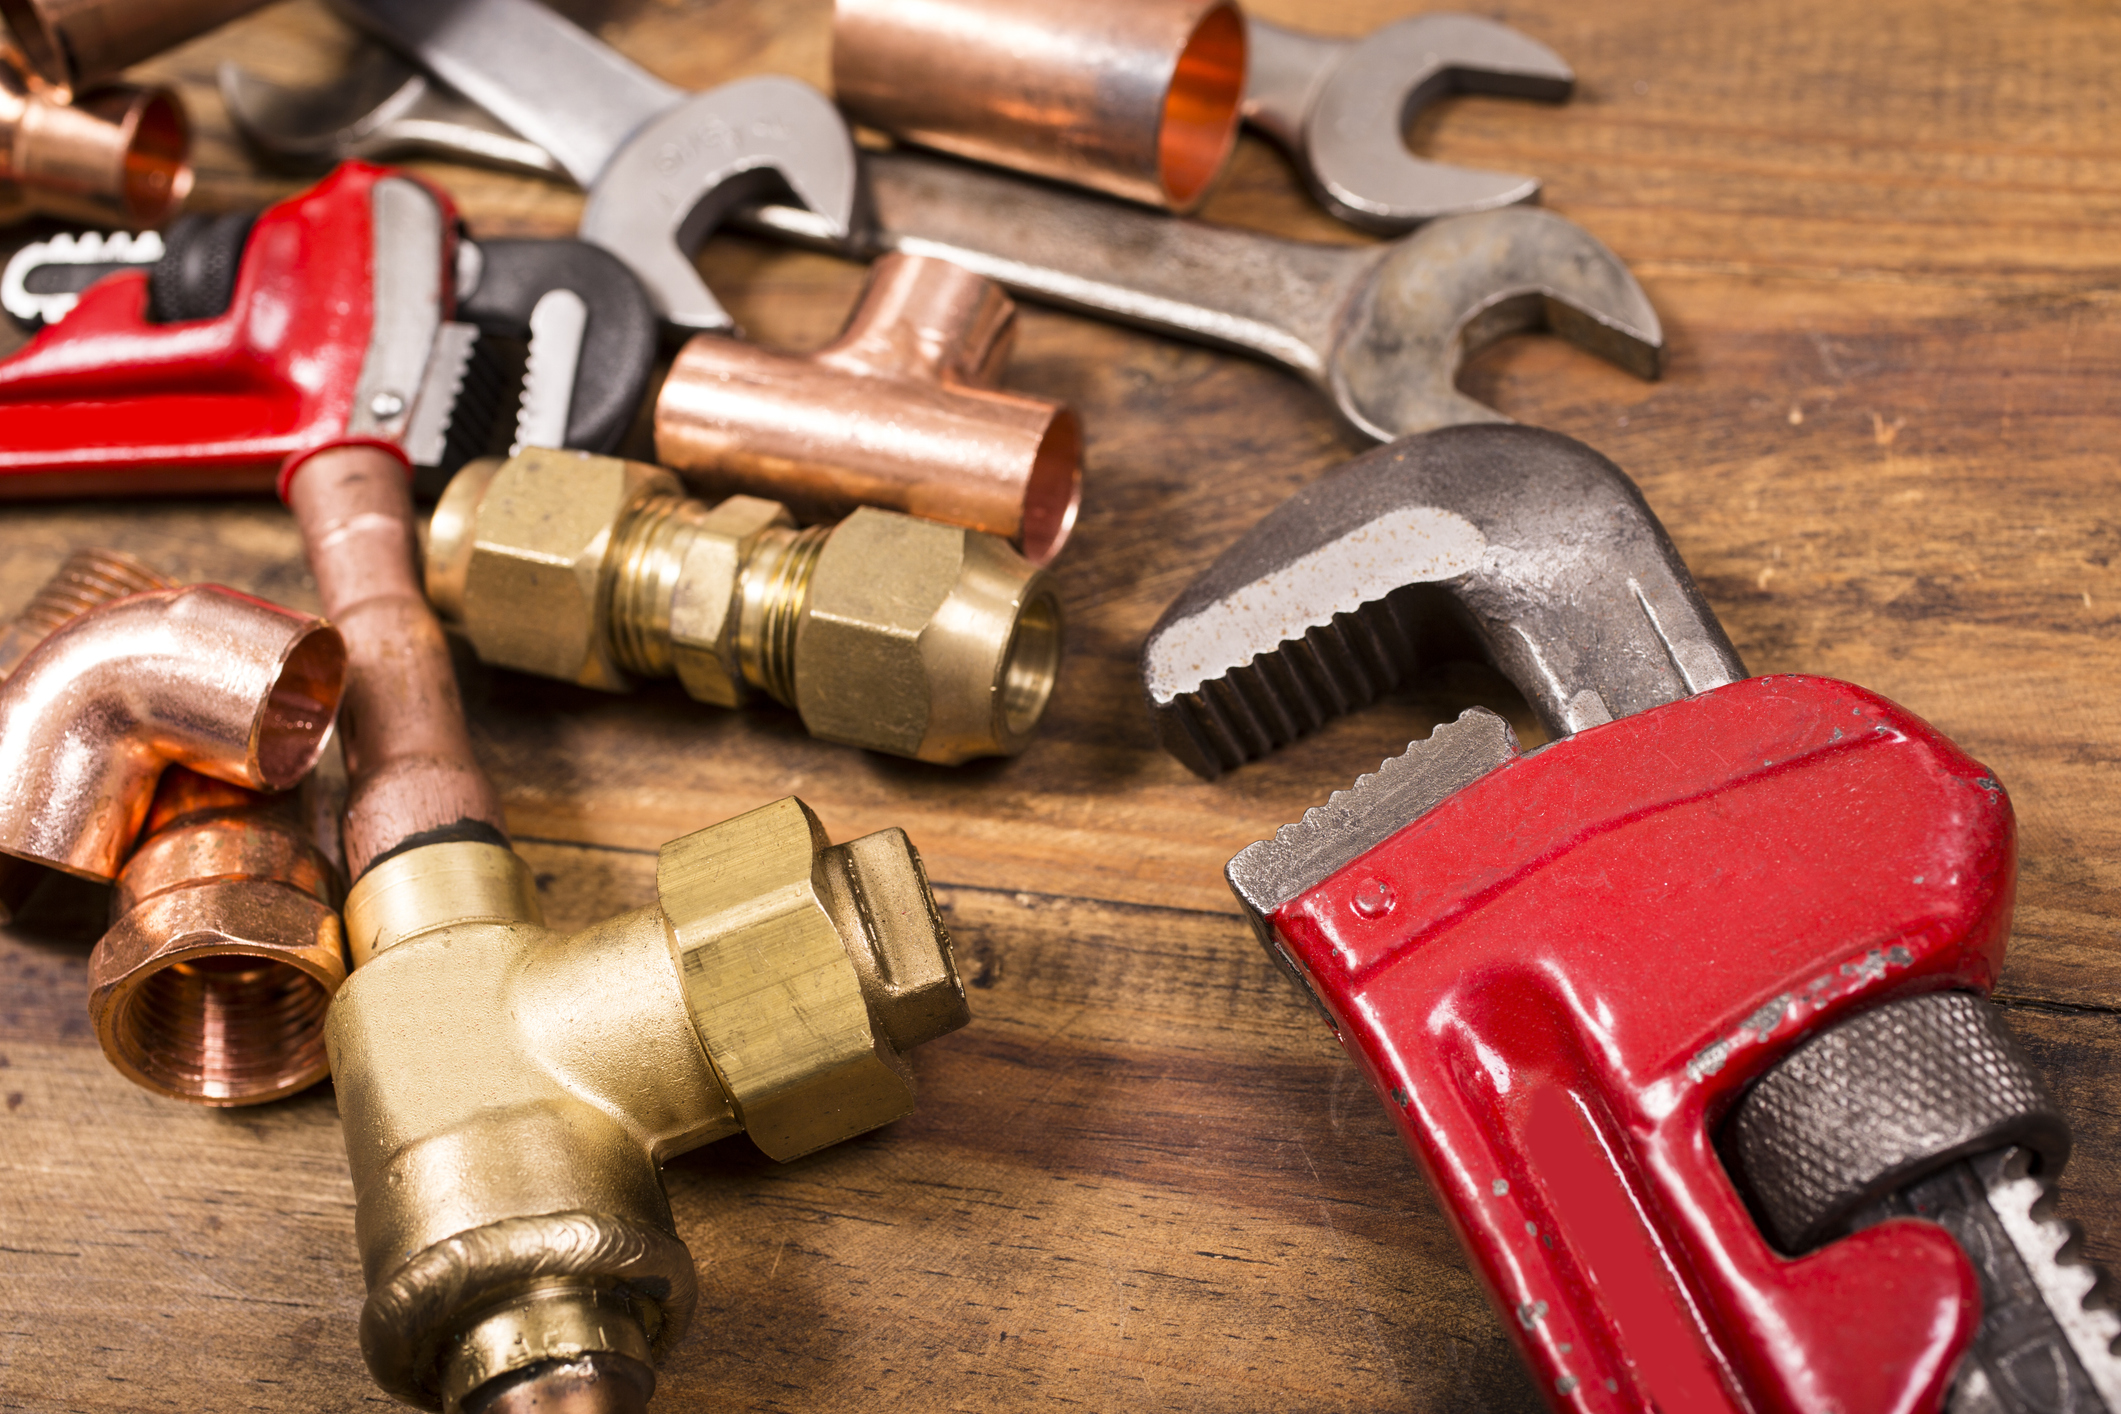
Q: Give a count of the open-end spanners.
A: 3